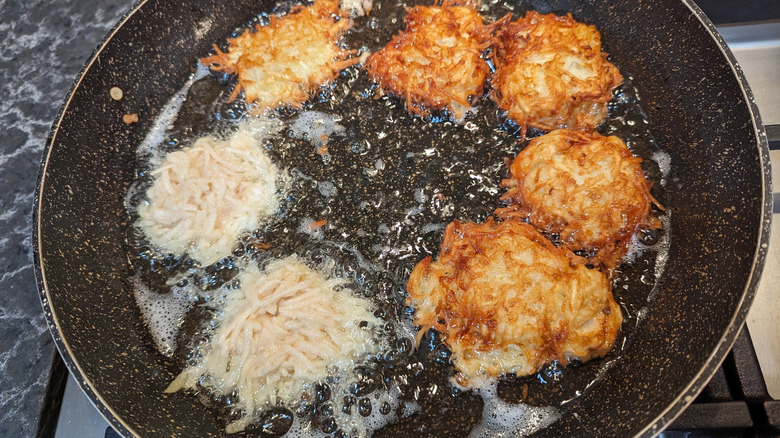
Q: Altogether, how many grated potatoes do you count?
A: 7